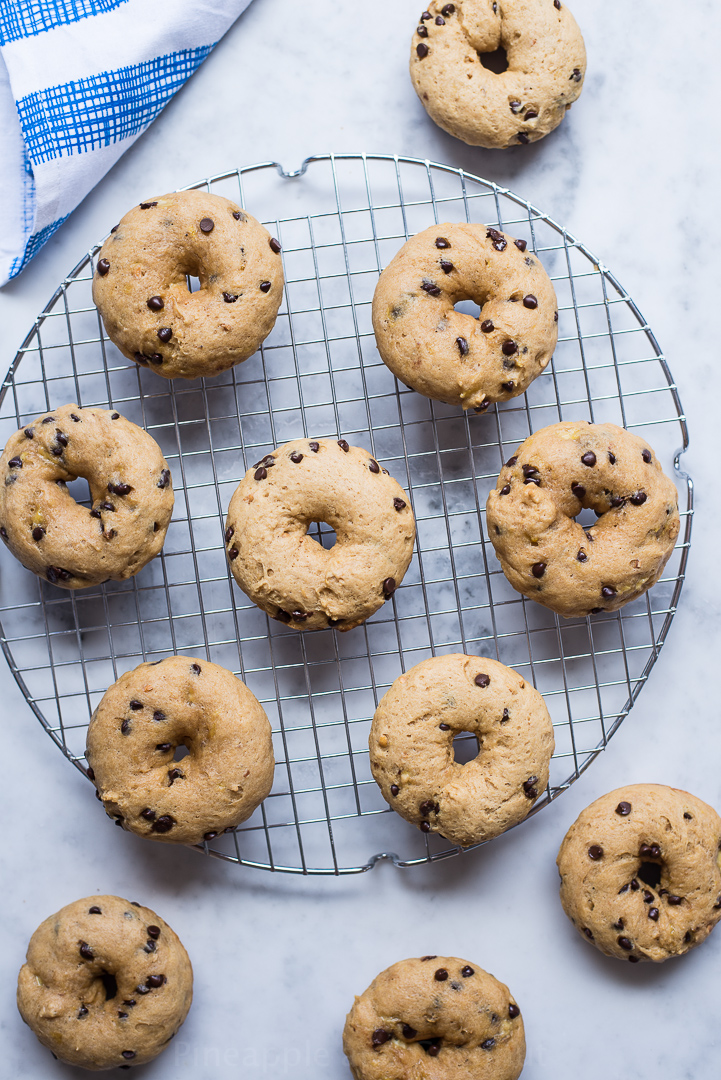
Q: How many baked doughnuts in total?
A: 11